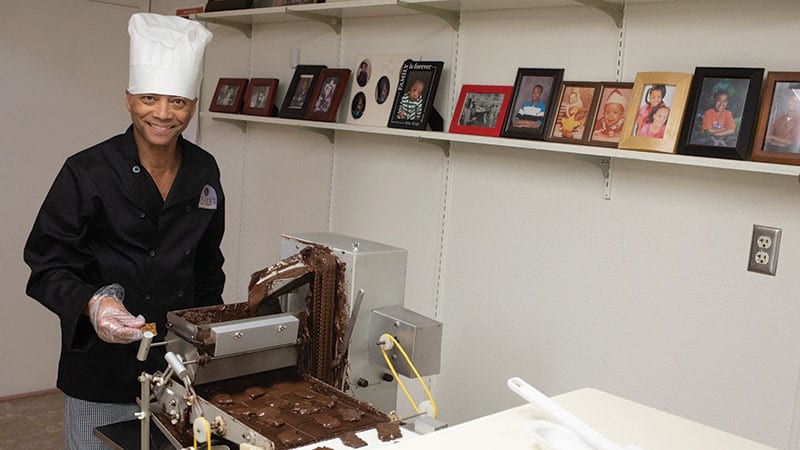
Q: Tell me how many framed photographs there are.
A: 13